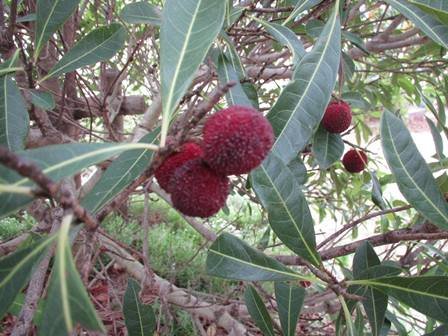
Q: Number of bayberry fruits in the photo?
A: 5